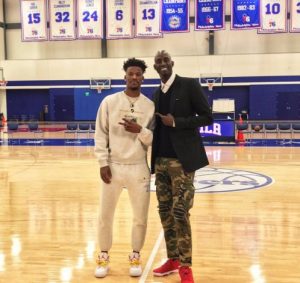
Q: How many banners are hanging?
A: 10